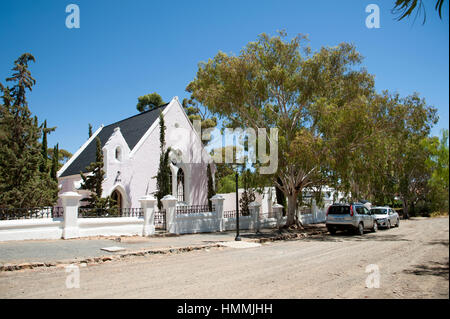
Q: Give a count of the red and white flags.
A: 0